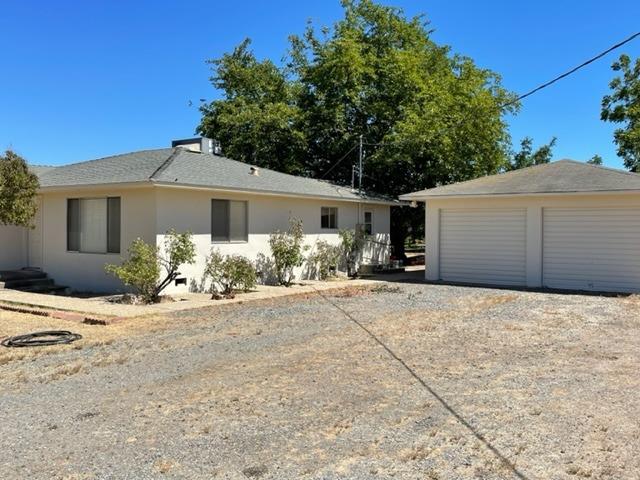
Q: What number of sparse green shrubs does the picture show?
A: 5